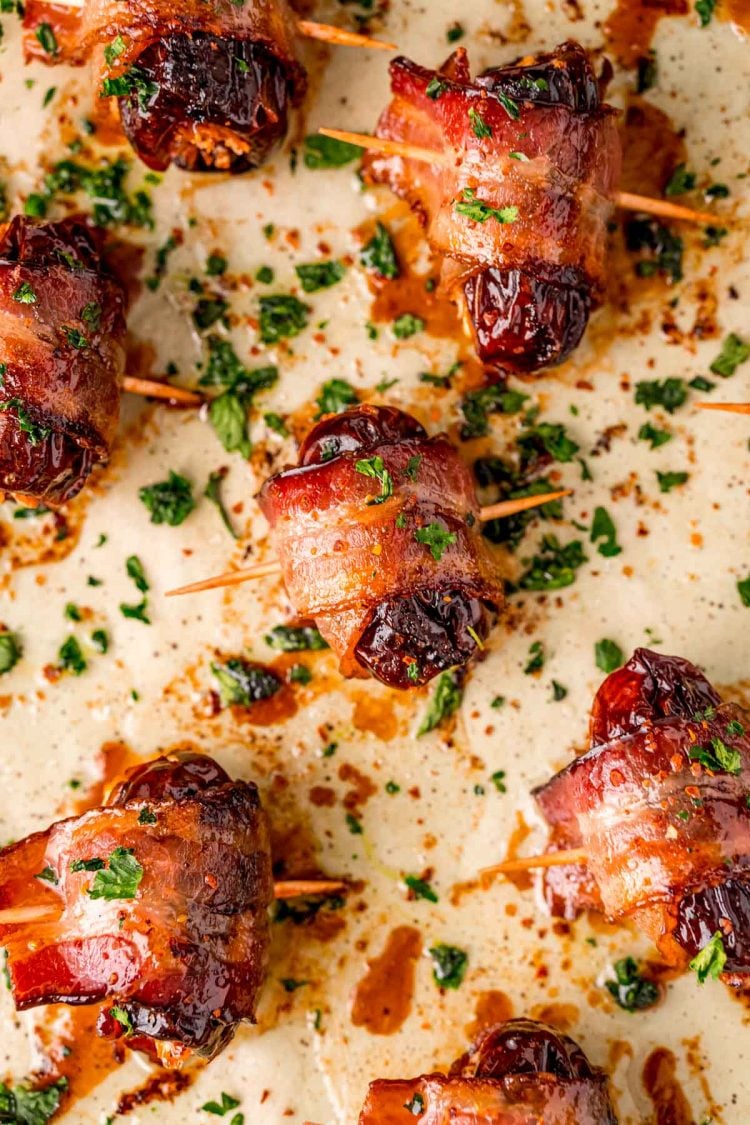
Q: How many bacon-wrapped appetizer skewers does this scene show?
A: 7